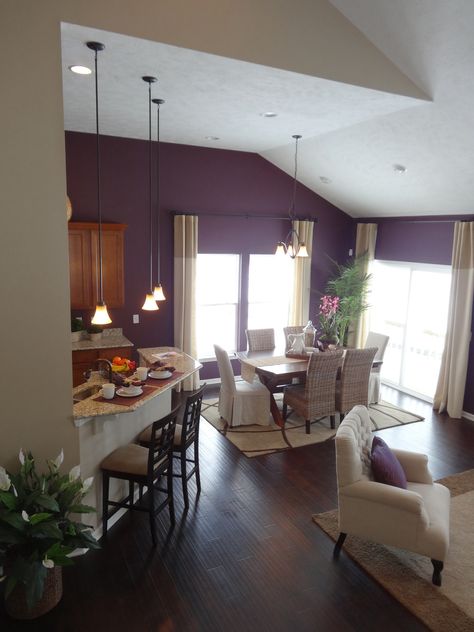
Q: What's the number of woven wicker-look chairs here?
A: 4